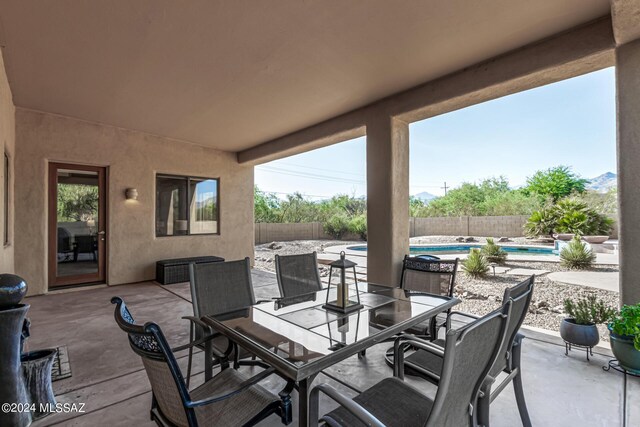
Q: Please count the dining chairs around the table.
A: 6